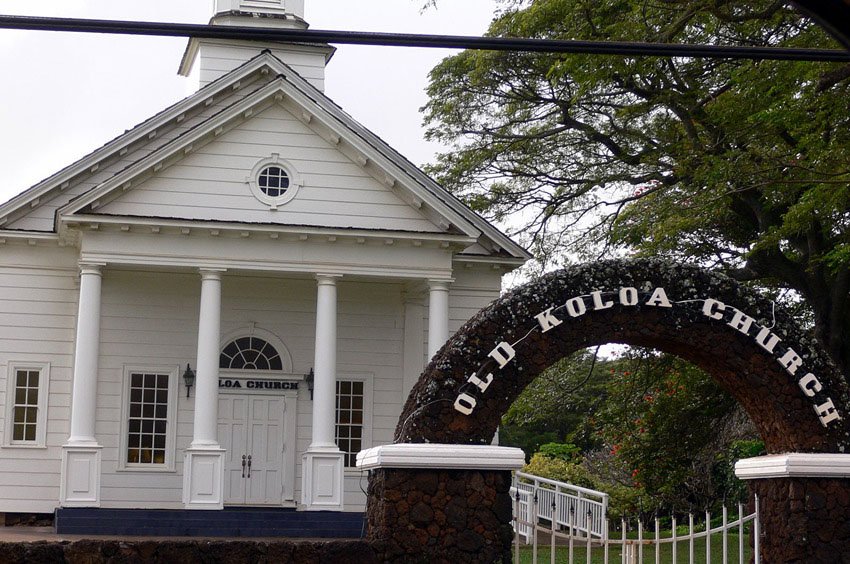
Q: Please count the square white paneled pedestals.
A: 3